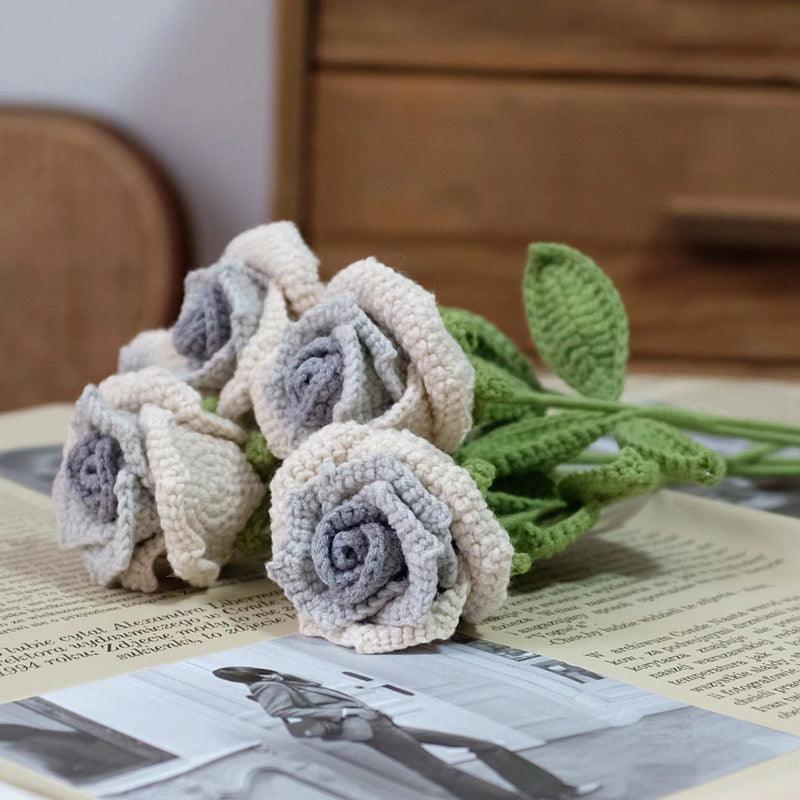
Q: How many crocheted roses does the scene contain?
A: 4